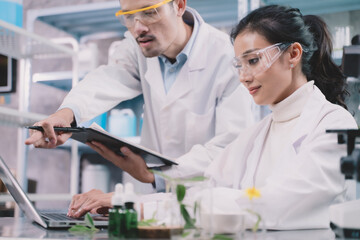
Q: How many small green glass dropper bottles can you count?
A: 2